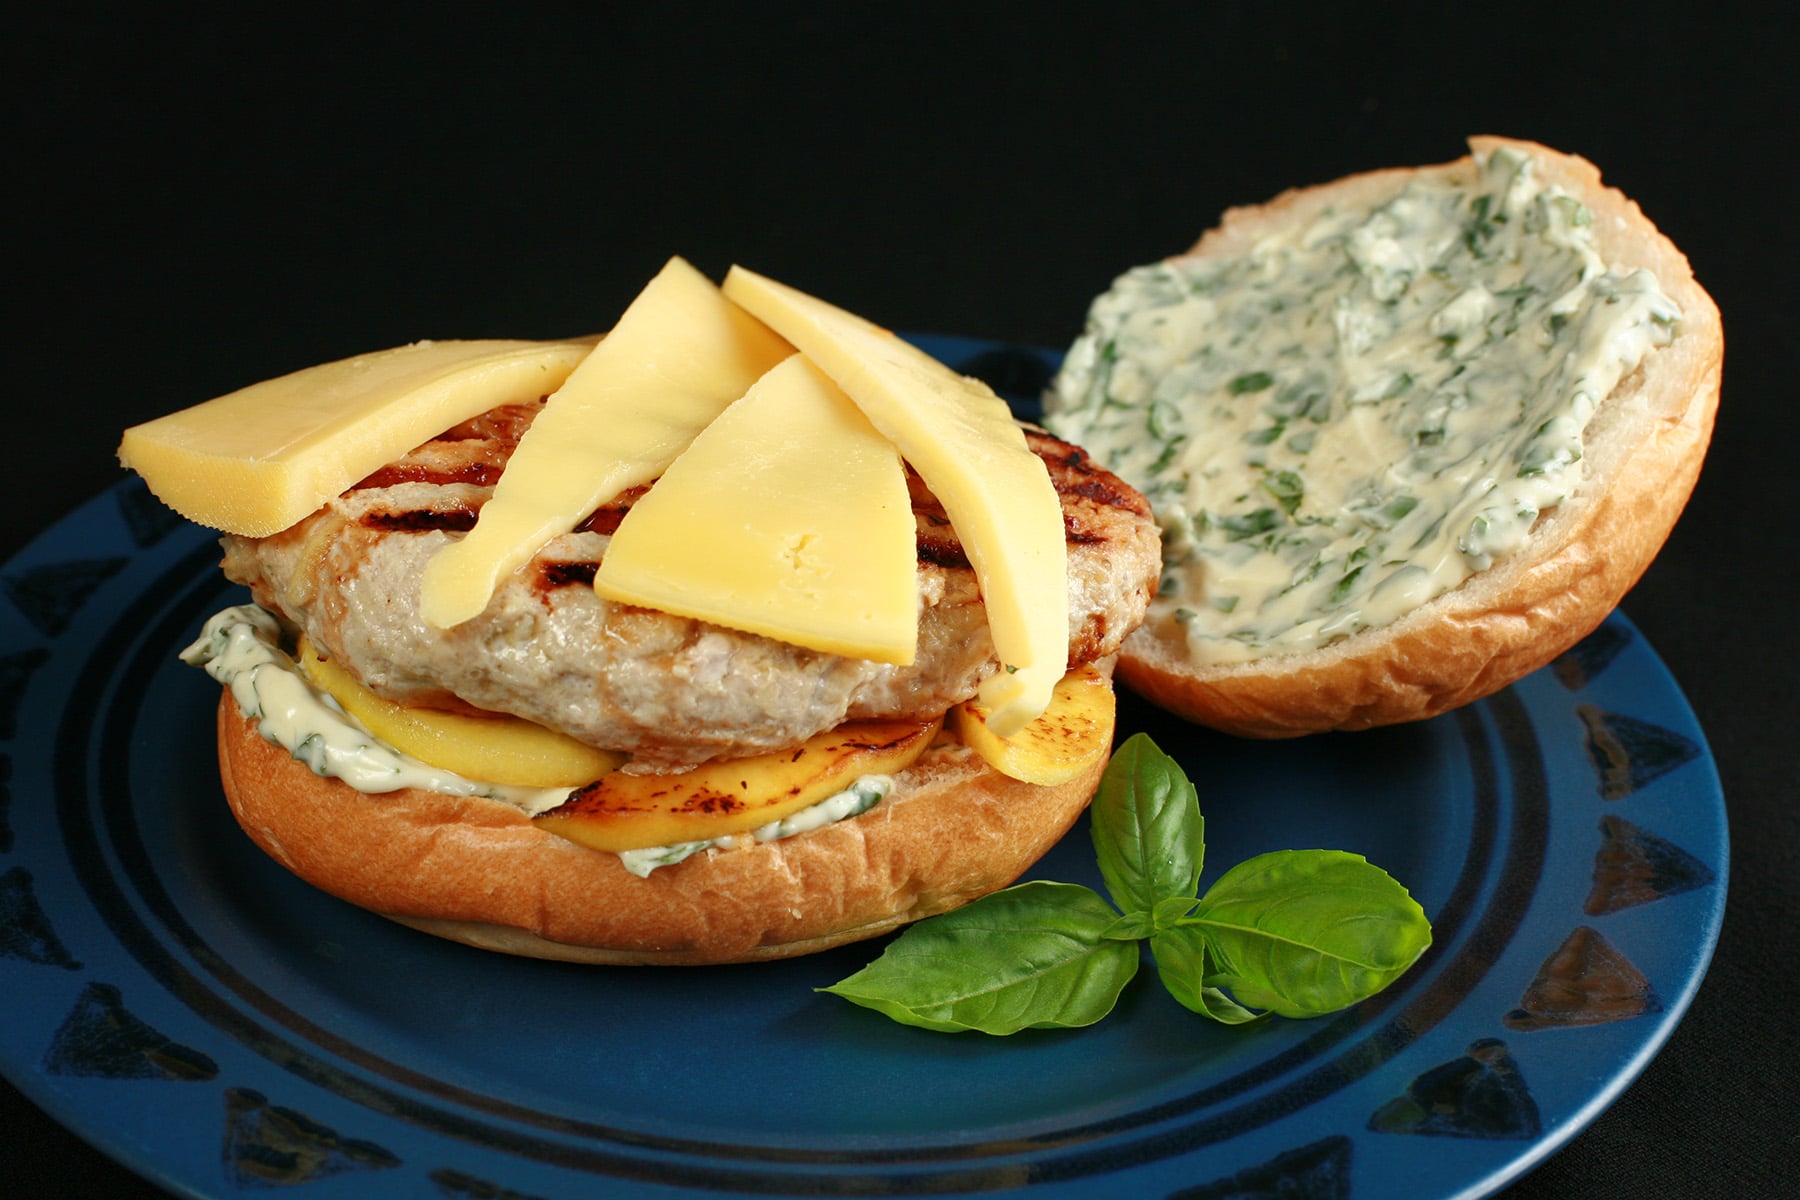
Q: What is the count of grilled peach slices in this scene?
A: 3